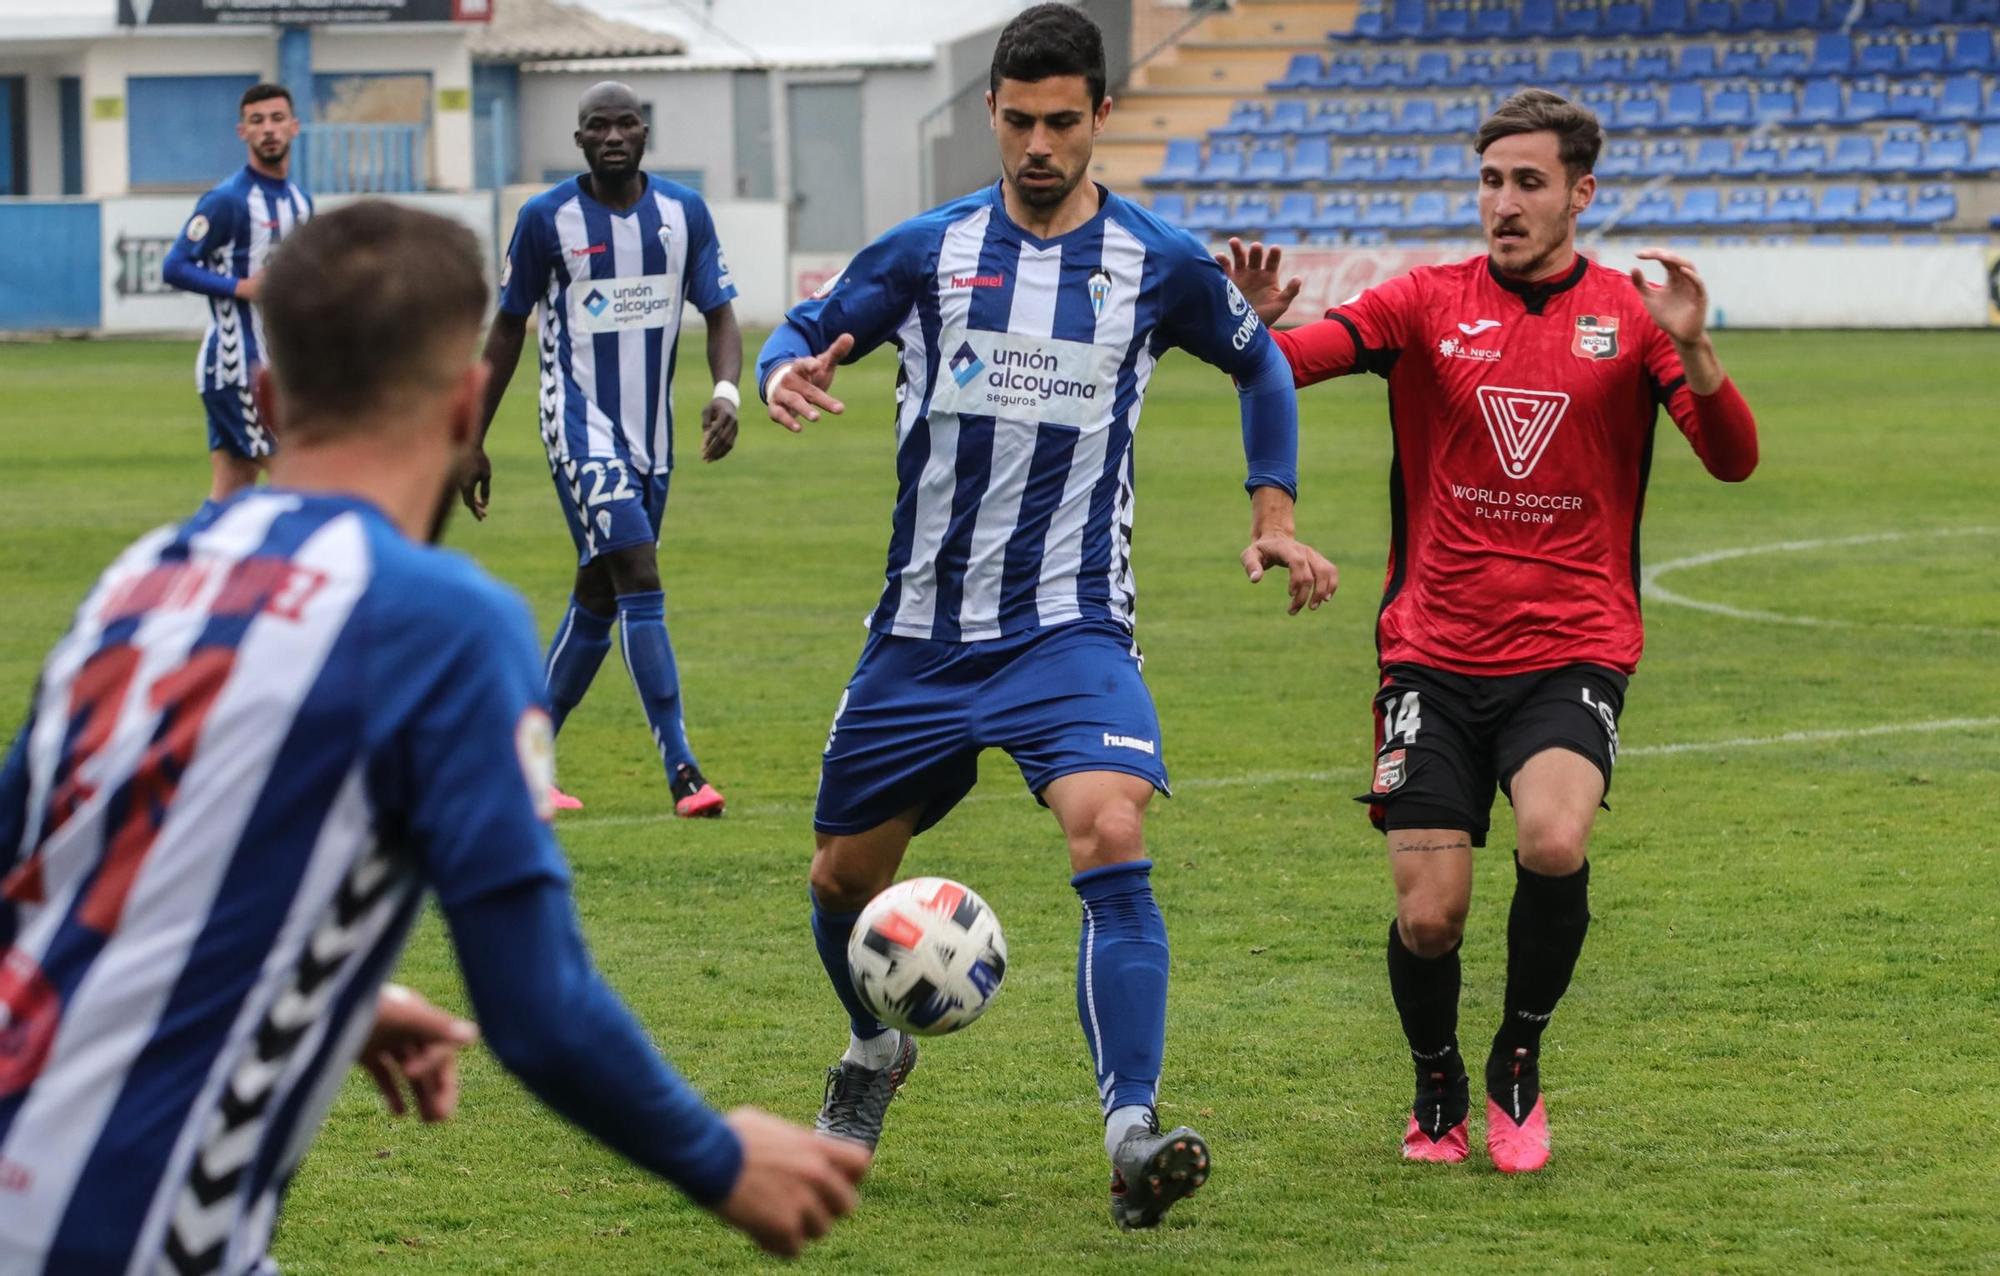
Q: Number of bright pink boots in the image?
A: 4